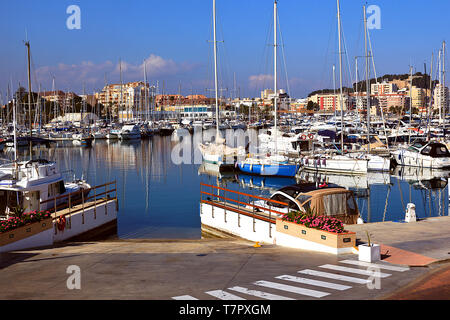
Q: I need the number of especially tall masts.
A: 4